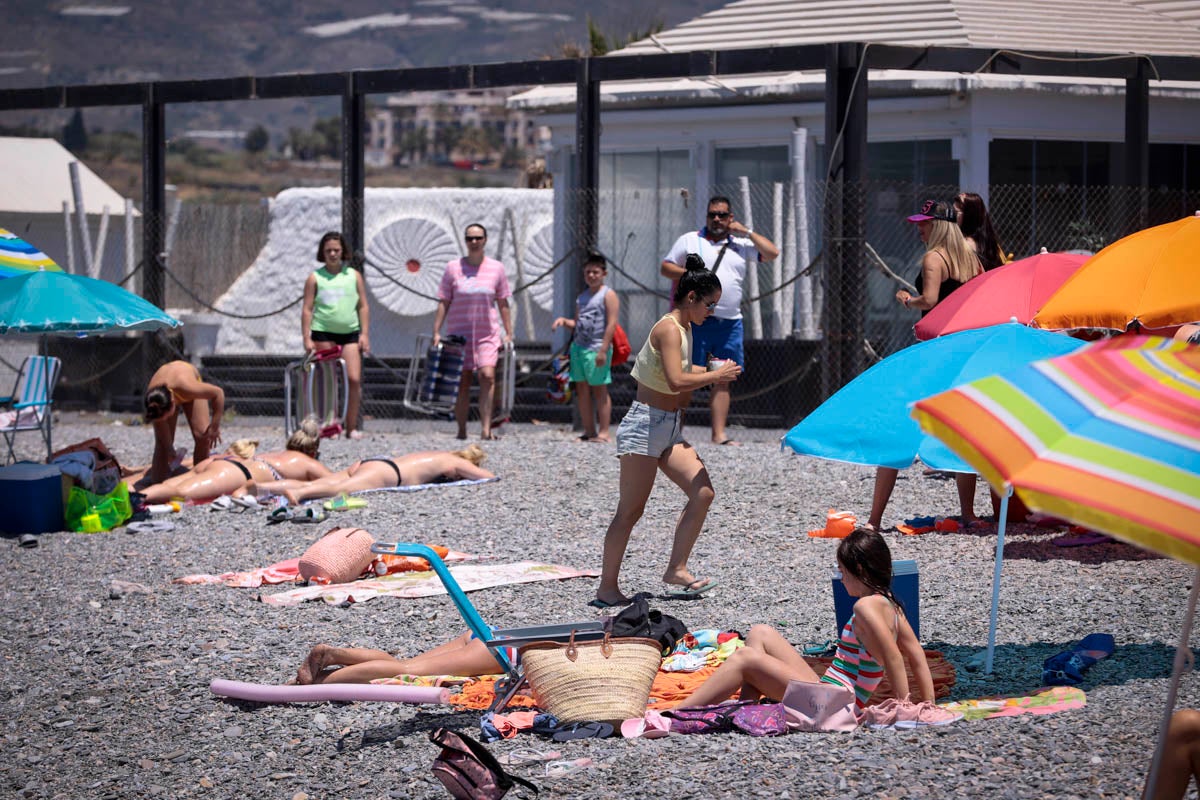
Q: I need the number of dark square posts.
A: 5